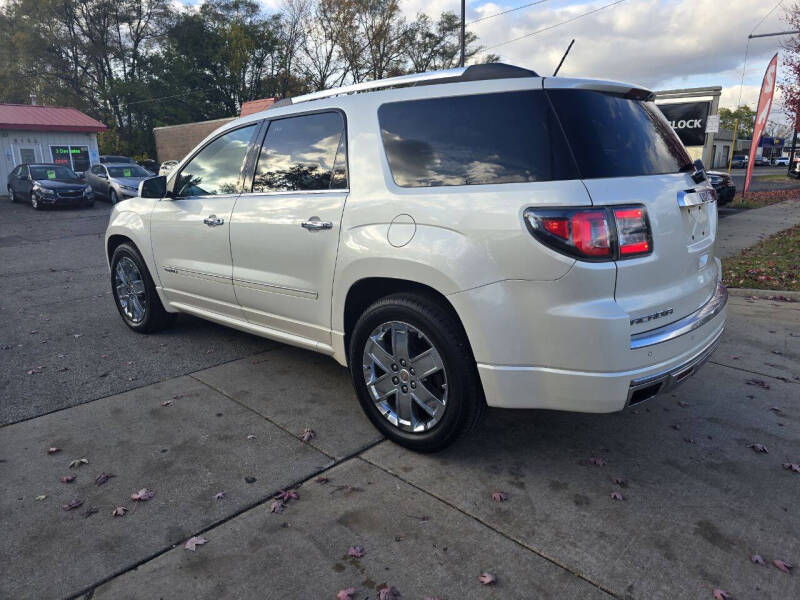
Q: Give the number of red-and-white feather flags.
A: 1